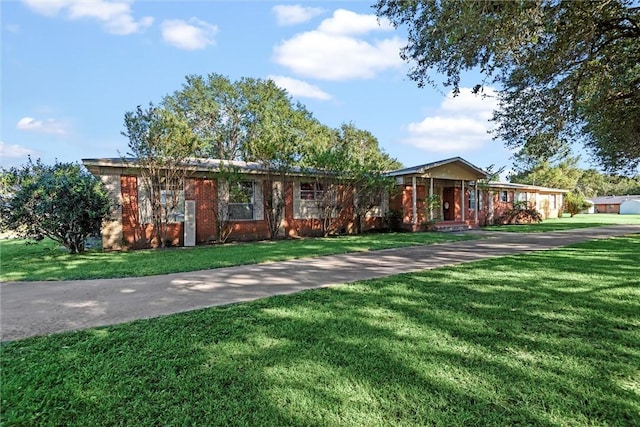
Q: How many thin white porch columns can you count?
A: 4